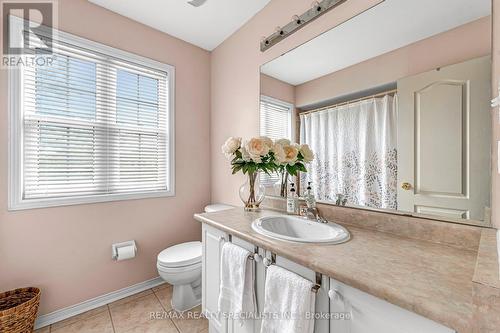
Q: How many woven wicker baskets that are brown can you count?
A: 1